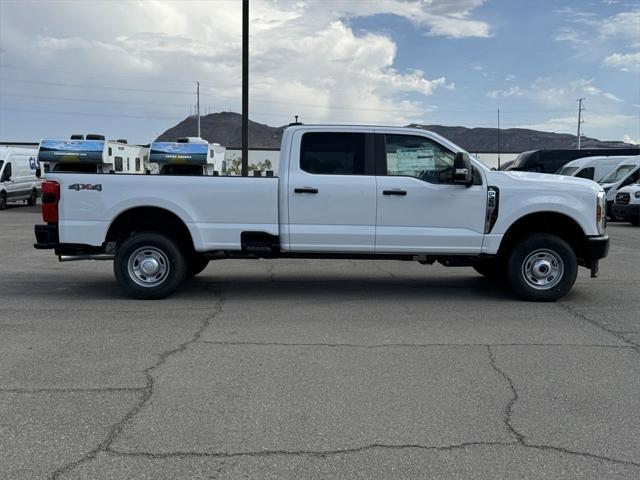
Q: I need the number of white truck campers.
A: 2